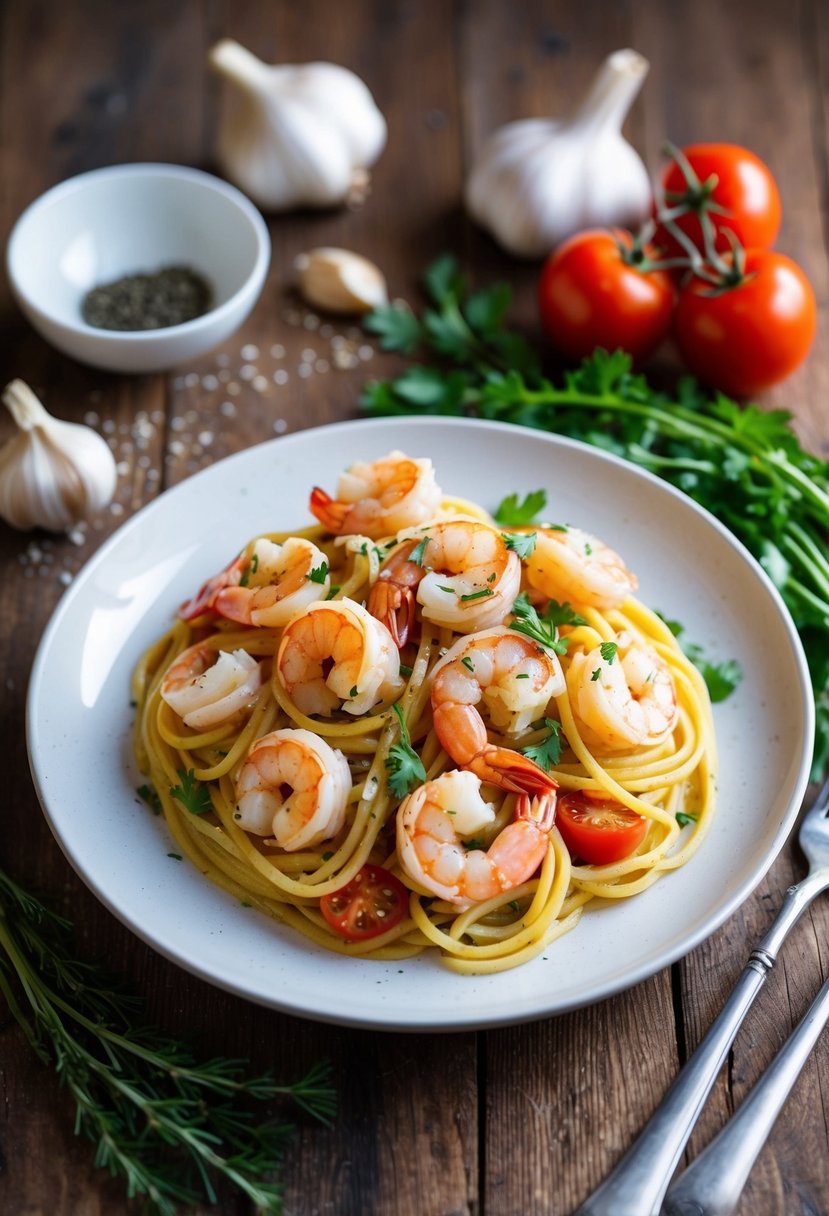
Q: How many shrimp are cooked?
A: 10